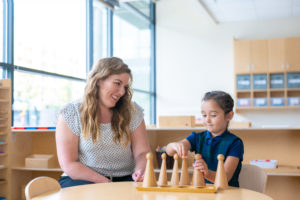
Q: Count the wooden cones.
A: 6